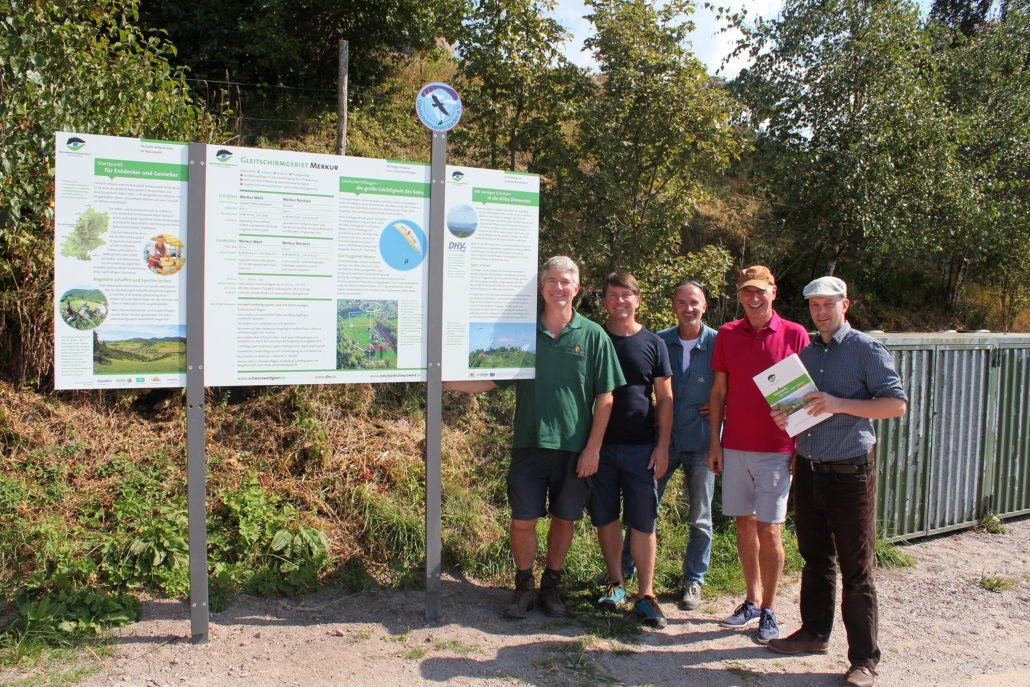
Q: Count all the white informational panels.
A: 3